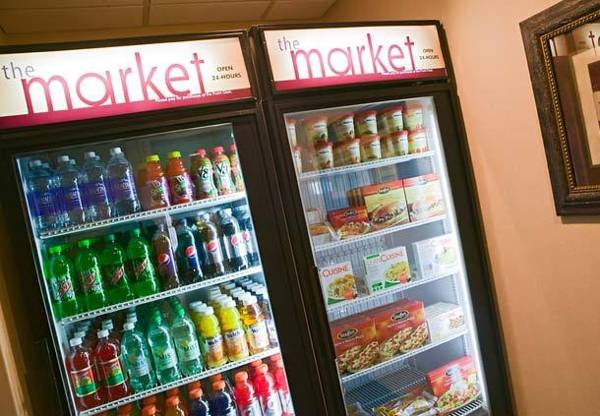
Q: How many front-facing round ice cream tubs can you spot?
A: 12